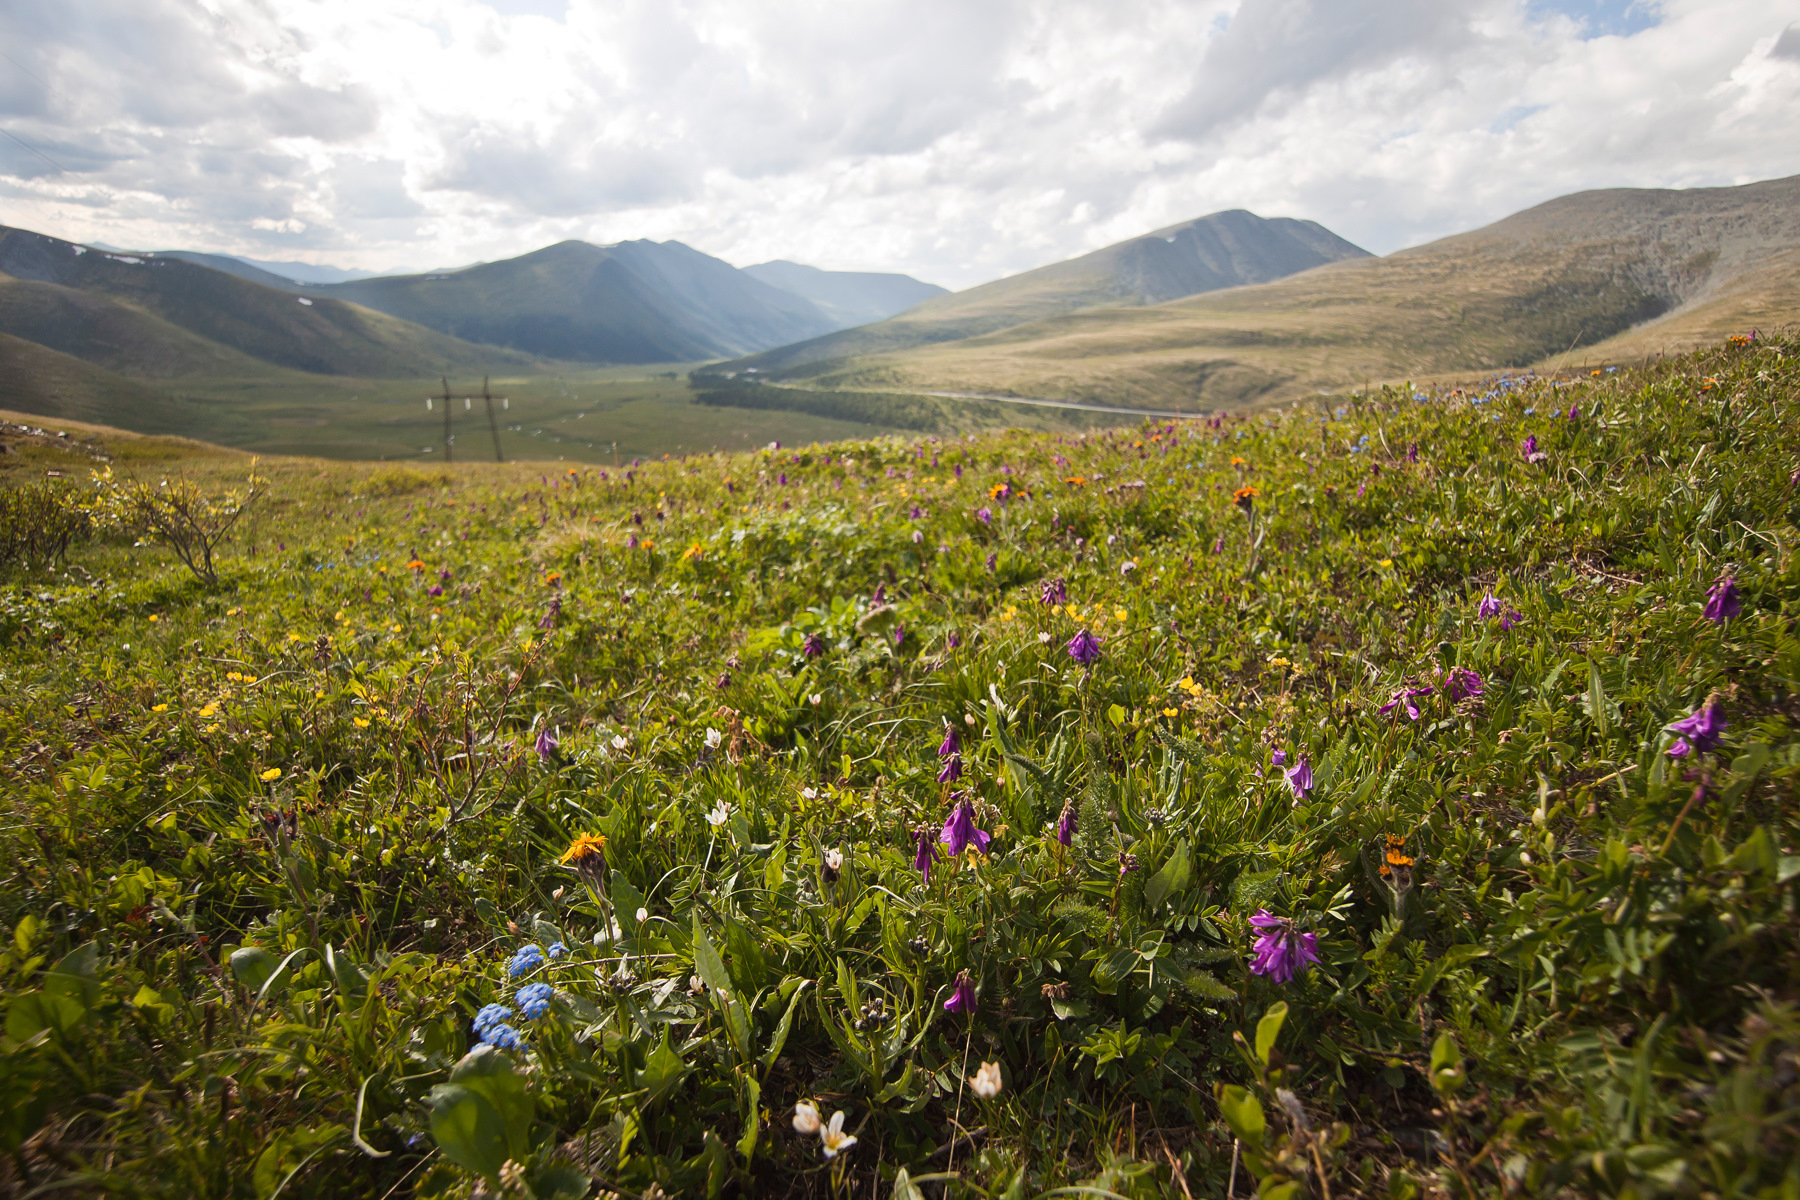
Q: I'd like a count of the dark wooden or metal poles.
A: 2